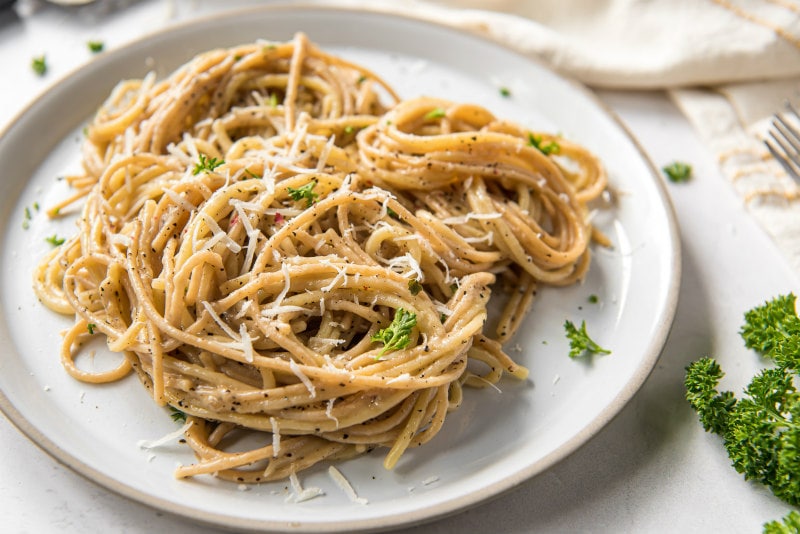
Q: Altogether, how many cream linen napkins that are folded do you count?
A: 1